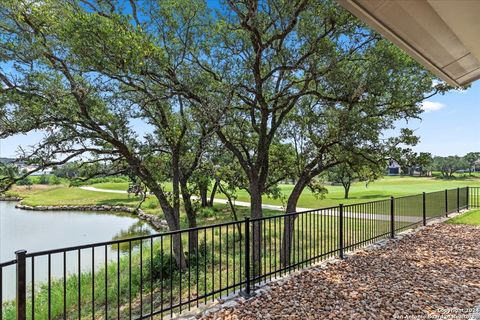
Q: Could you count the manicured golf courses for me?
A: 1